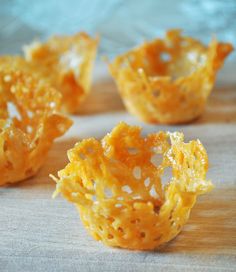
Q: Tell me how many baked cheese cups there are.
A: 4